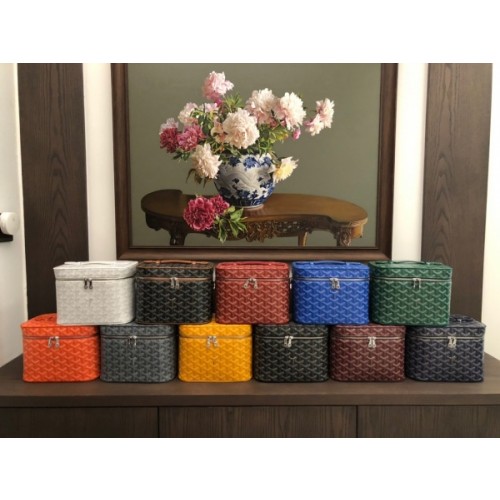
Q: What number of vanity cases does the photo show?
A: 11